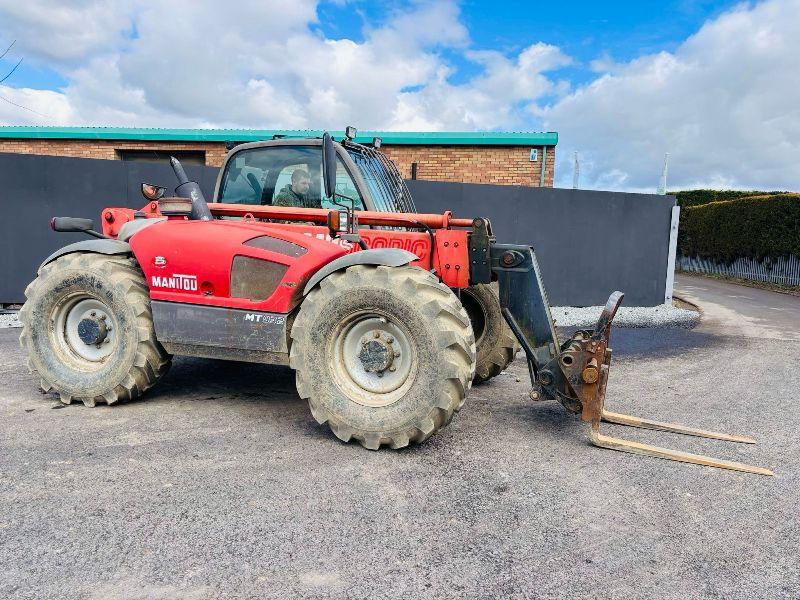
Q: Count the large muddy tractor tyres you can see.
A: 3